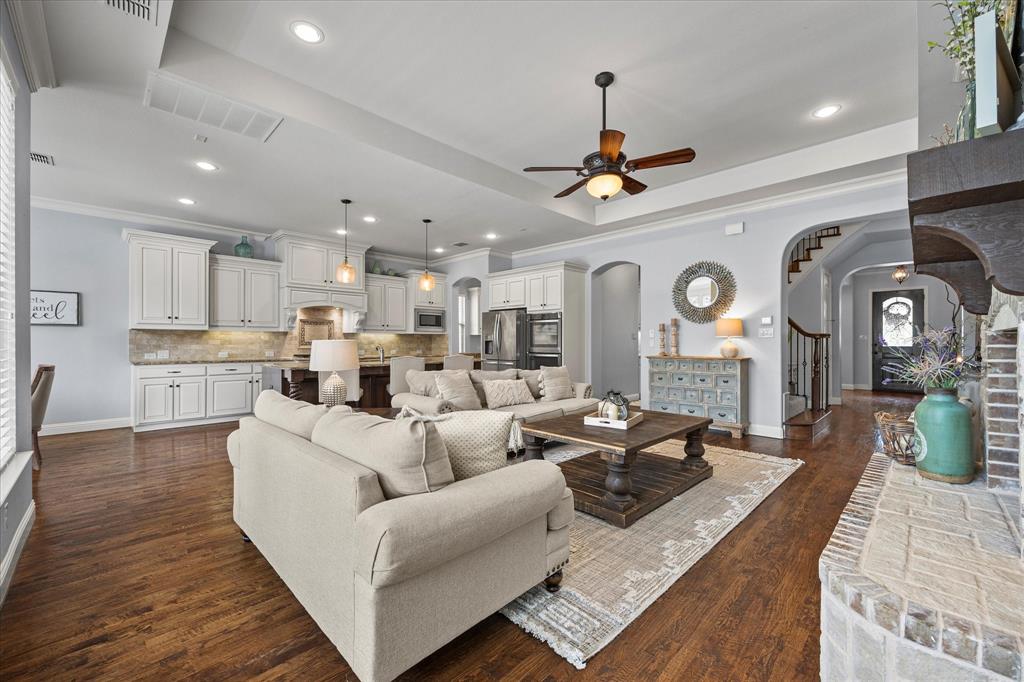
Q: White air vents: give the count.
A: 3